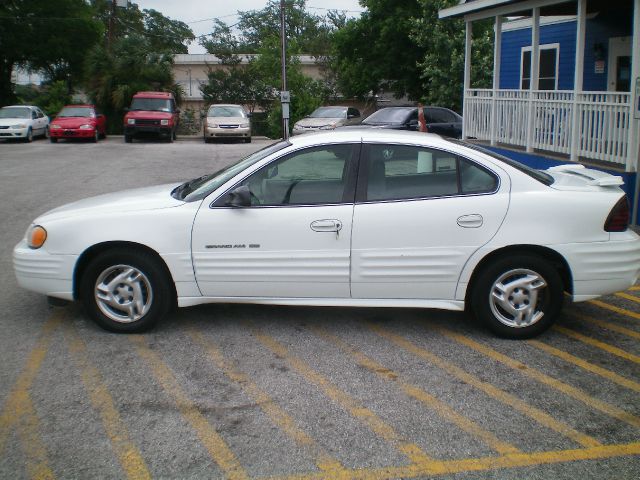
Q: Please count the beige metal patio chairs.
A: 0